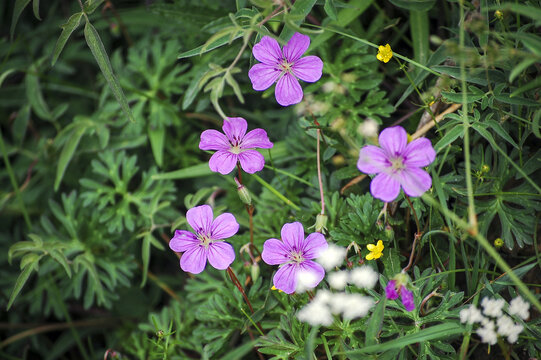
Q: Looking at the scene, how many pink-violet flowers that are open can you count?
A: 5